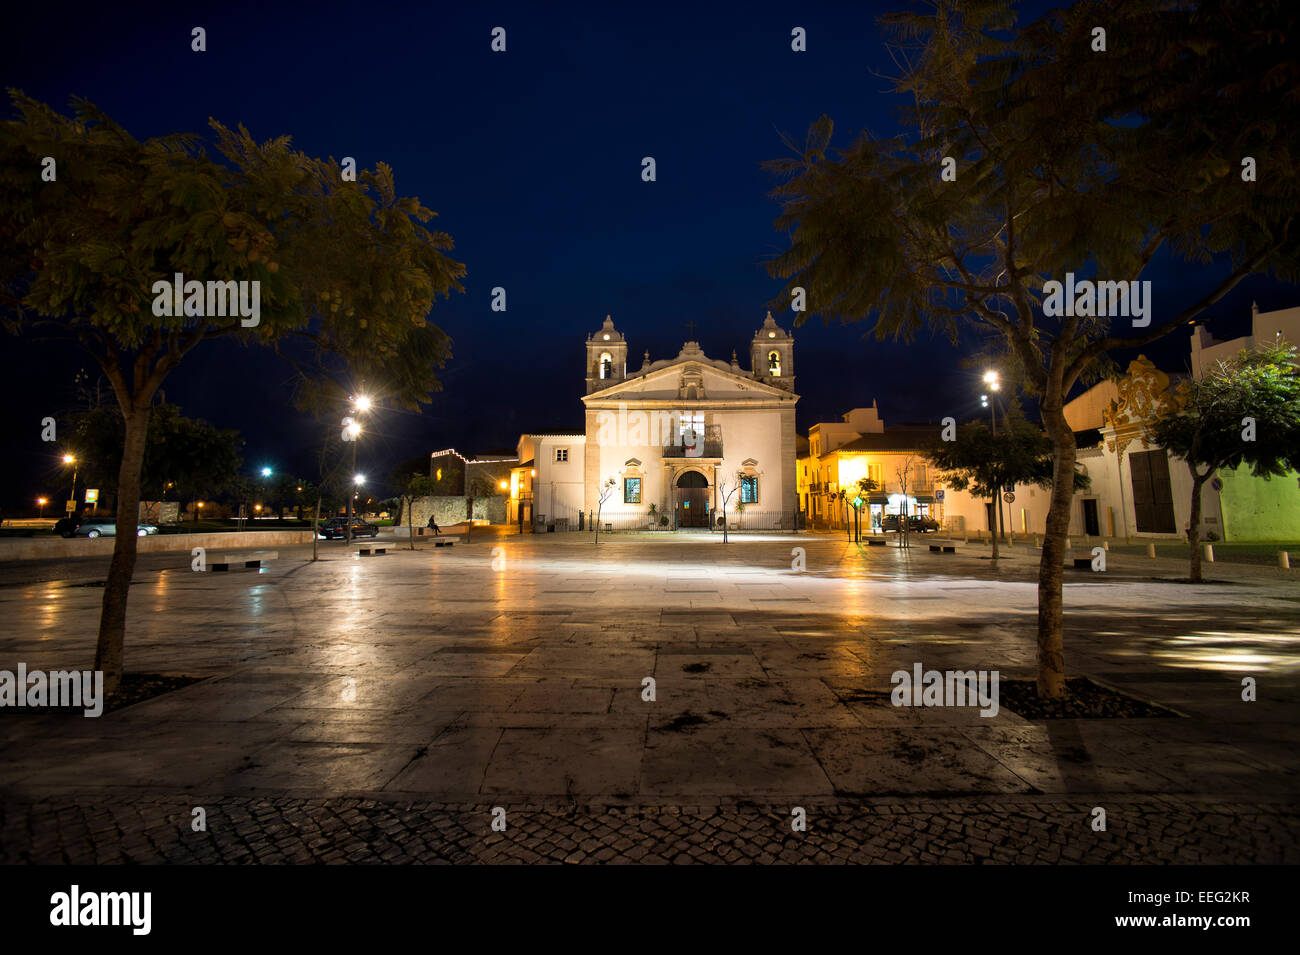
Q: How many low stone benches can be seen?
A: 6